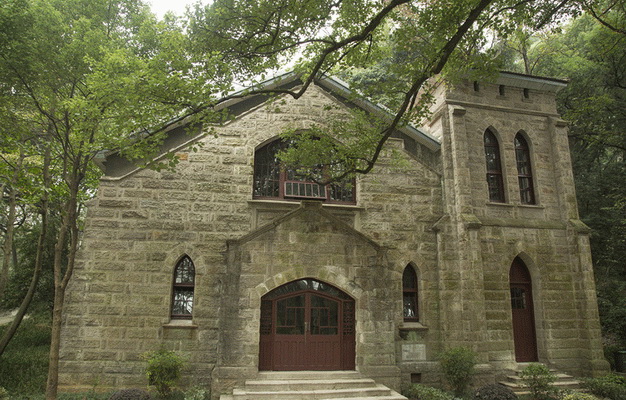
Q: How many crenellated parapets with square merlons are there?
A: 0